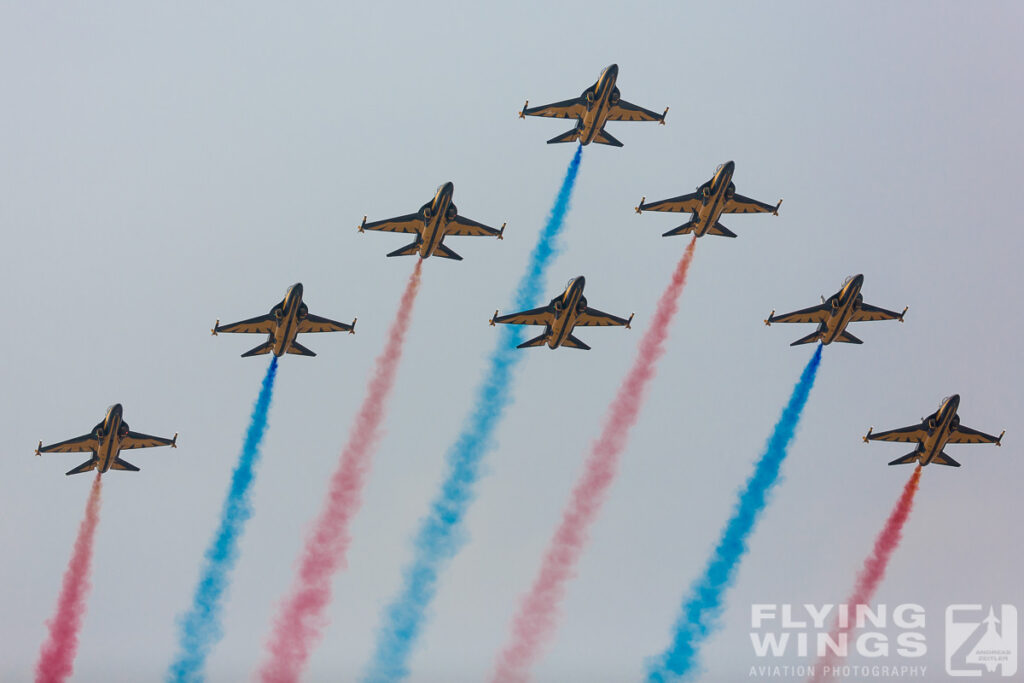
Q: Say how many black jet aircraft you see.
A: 8